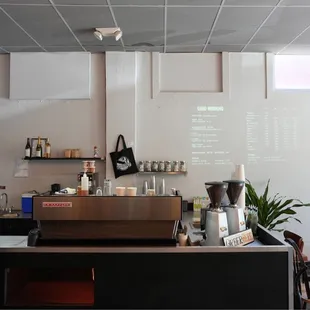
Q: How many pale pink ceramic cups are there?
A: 2